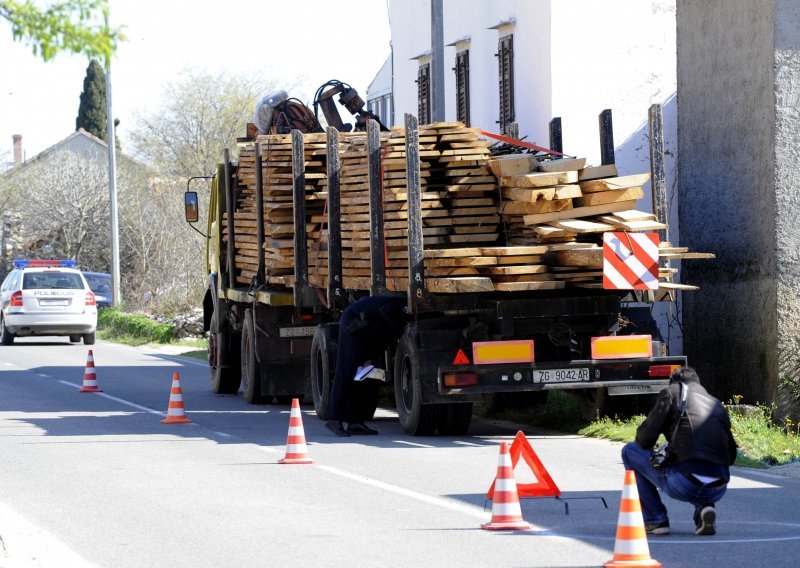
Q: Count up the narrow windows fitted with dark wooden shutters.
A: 3